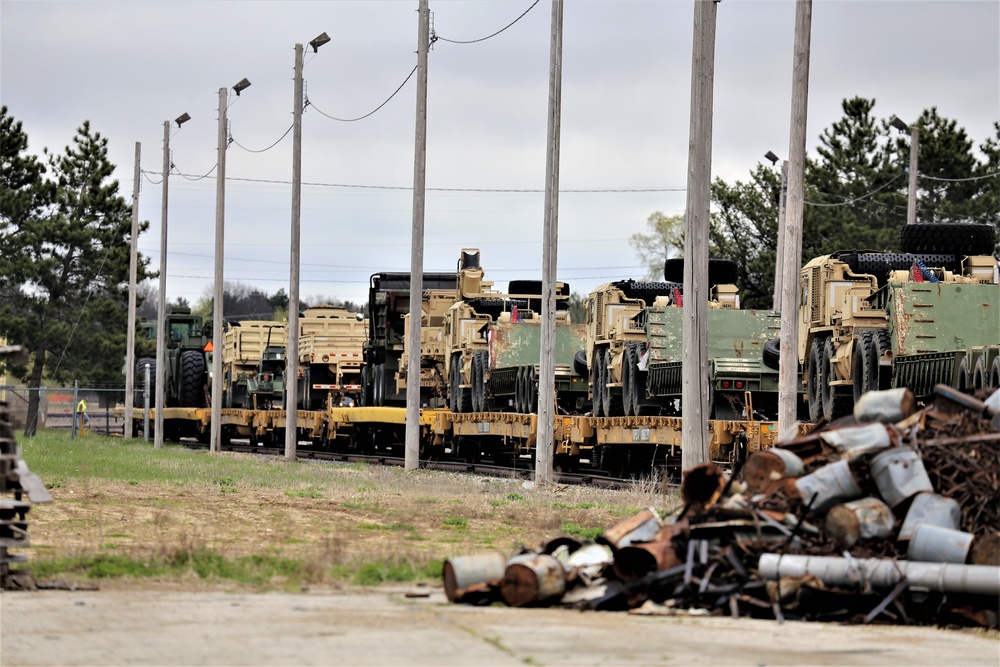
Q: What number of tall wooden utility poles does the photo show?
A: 10